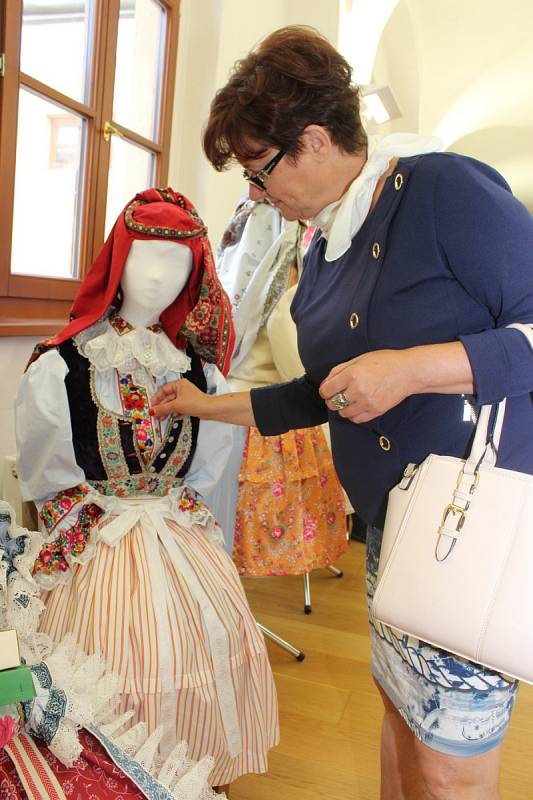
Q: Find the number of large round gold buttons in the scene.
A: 4